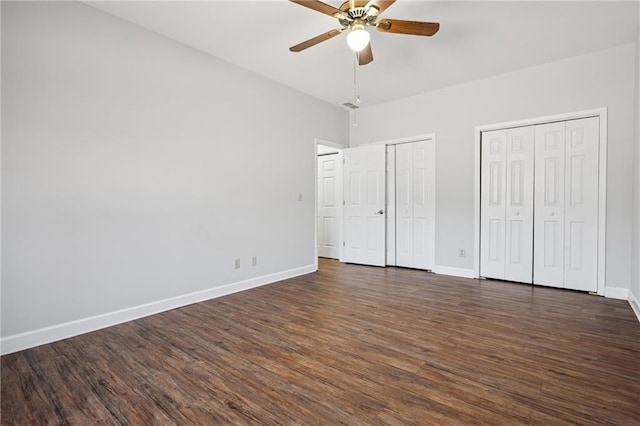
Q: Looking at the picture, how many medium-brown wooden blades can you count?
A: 5